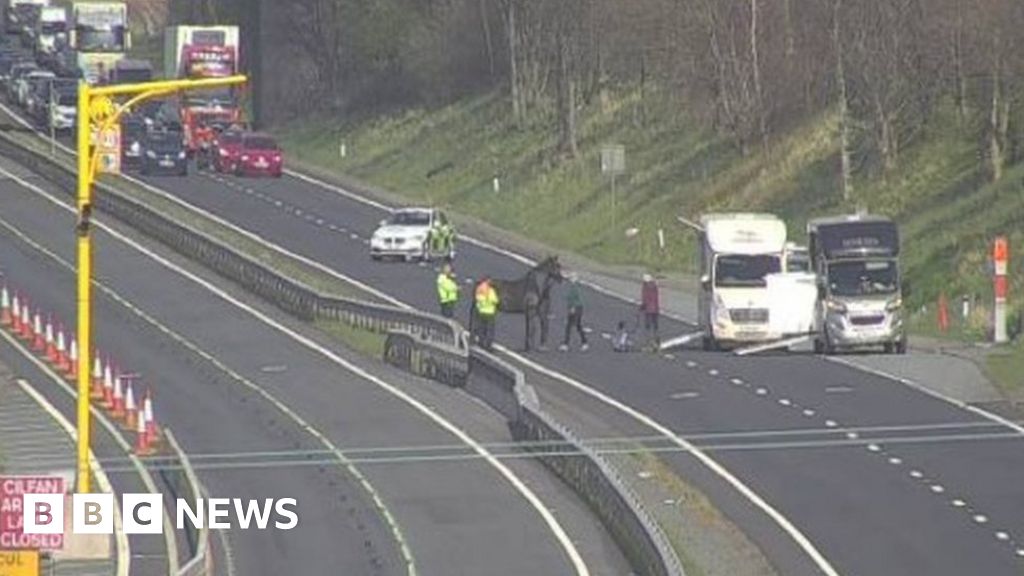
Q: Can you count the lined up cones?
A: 13